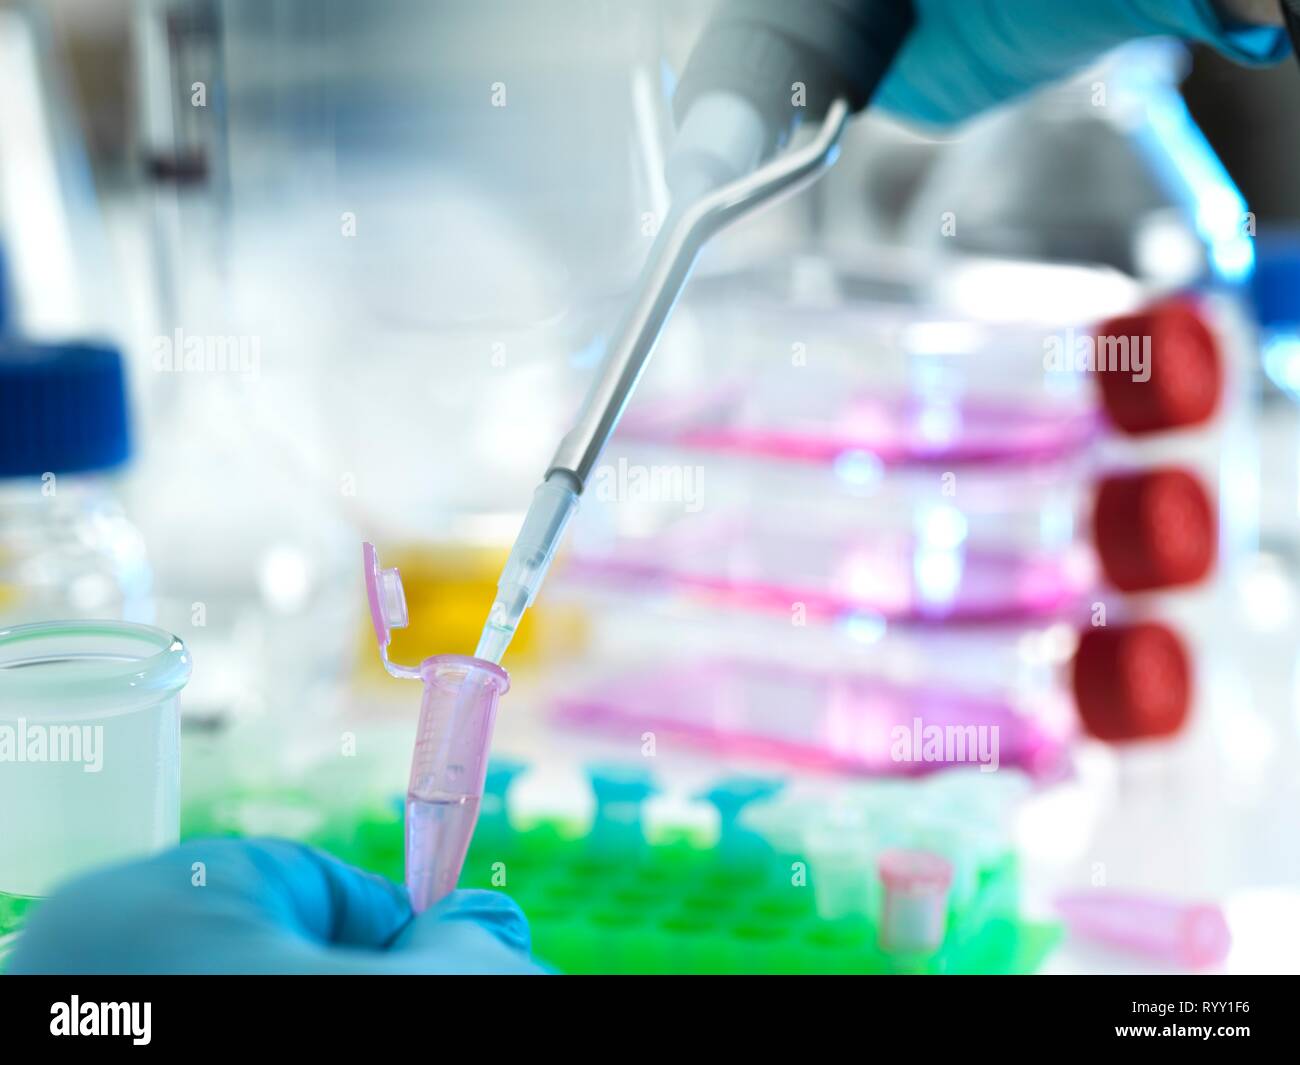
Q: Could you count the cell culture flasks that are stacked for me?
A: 3